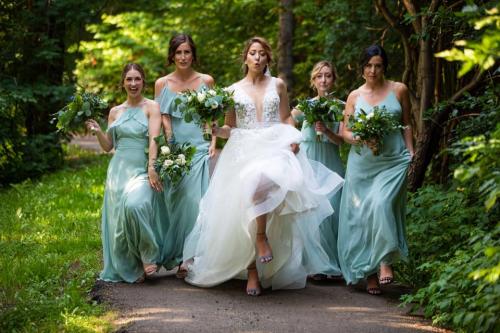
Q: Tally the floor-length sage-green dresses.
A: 4